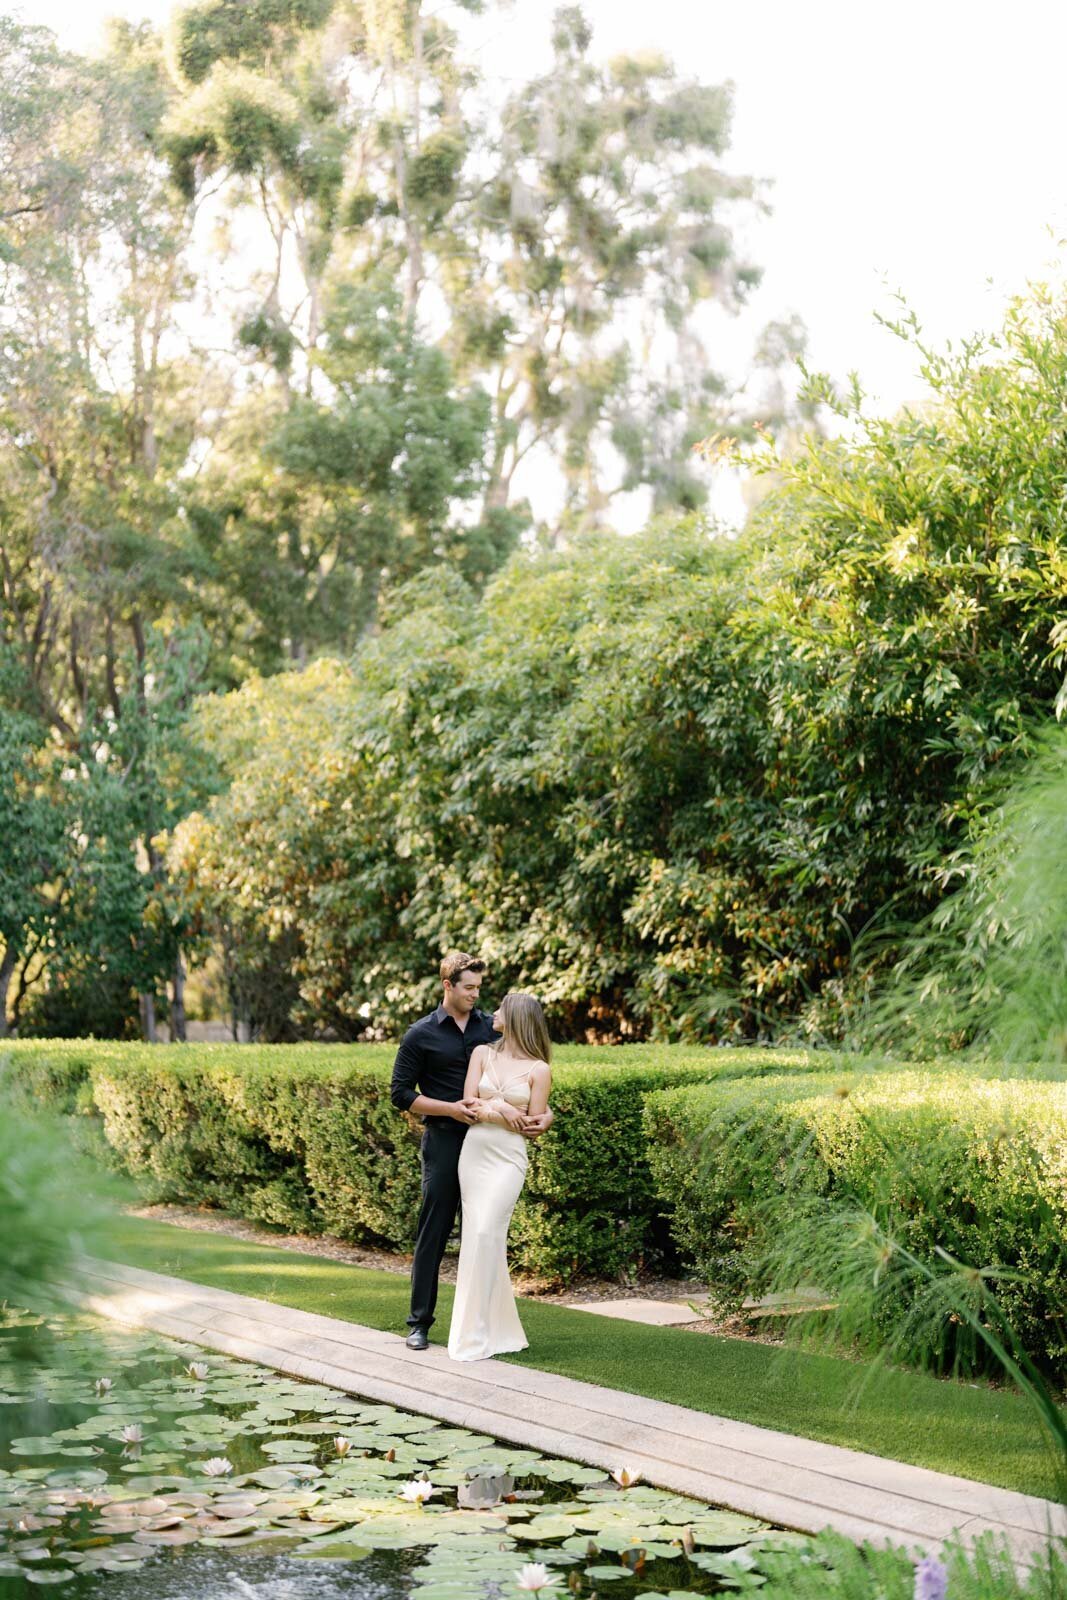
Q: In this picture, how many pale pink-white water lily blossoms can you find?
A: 8